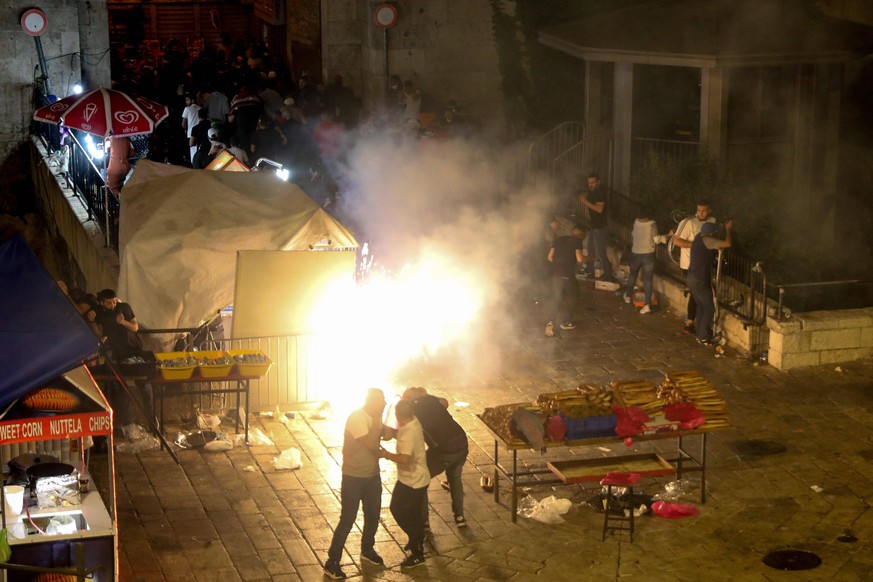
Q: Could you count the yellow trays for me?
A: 3